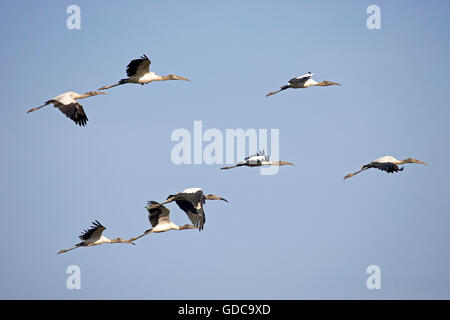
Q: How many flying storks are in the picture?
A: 8